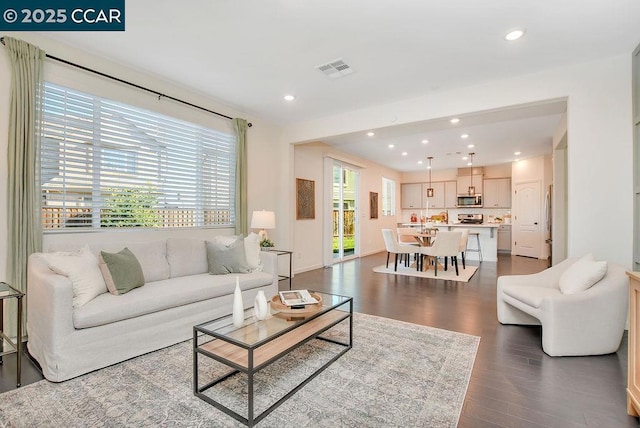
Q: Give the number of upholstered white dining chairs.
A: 4